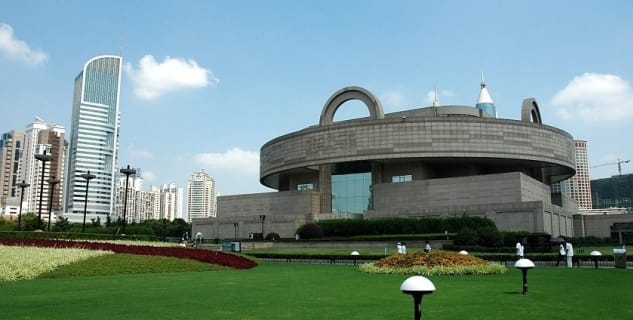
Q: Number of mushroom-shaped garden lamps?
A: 5